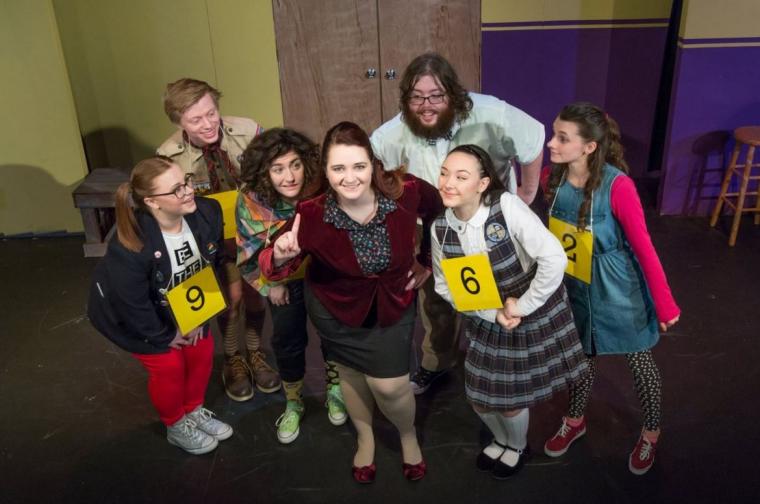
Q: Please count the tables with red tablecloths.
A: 0